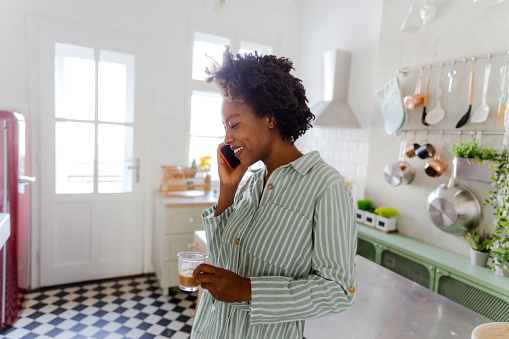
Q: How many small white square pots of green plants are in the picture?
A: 3